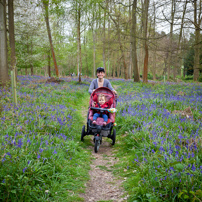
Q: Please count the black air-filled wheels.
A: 3